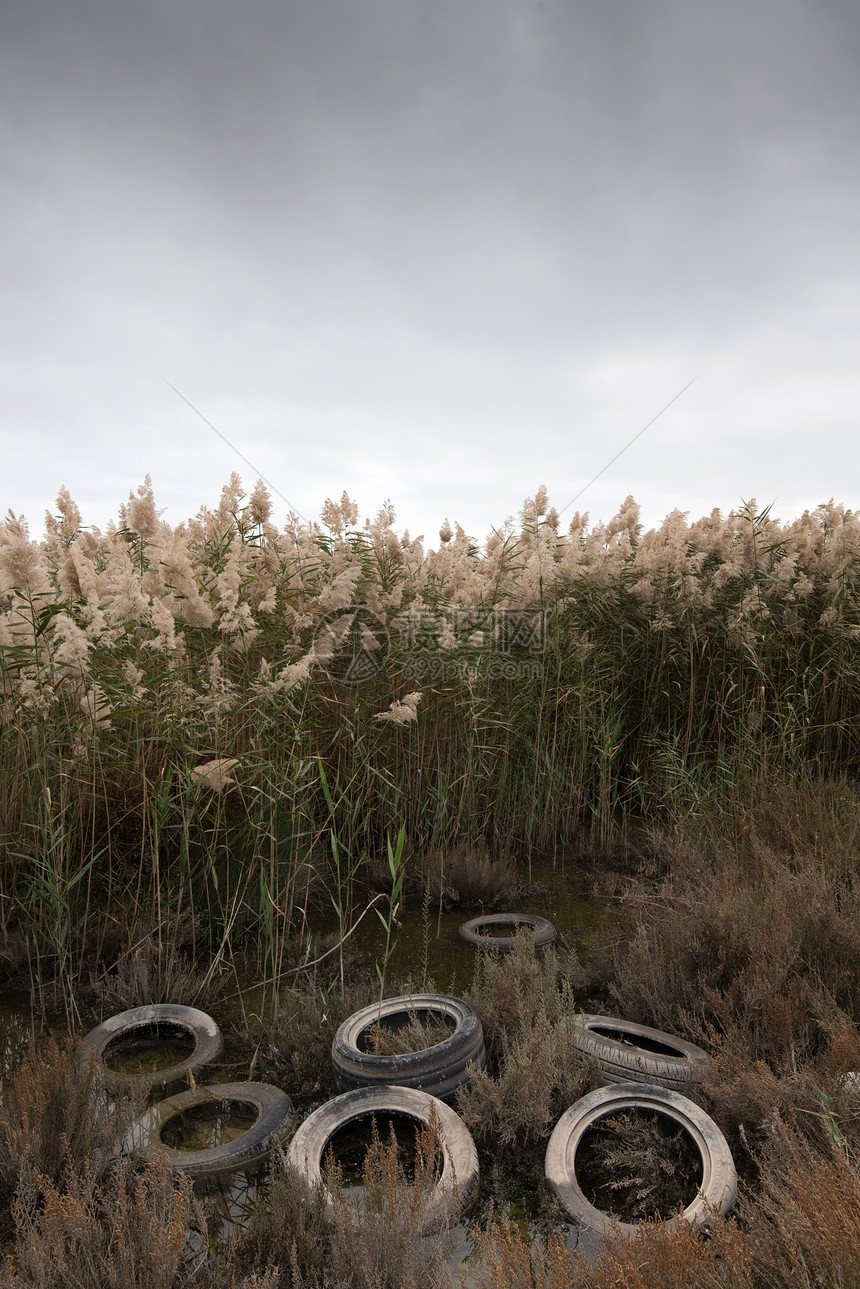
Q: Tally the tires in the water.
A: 7